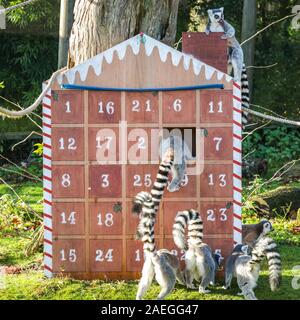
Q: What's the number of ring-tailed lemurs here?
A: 6